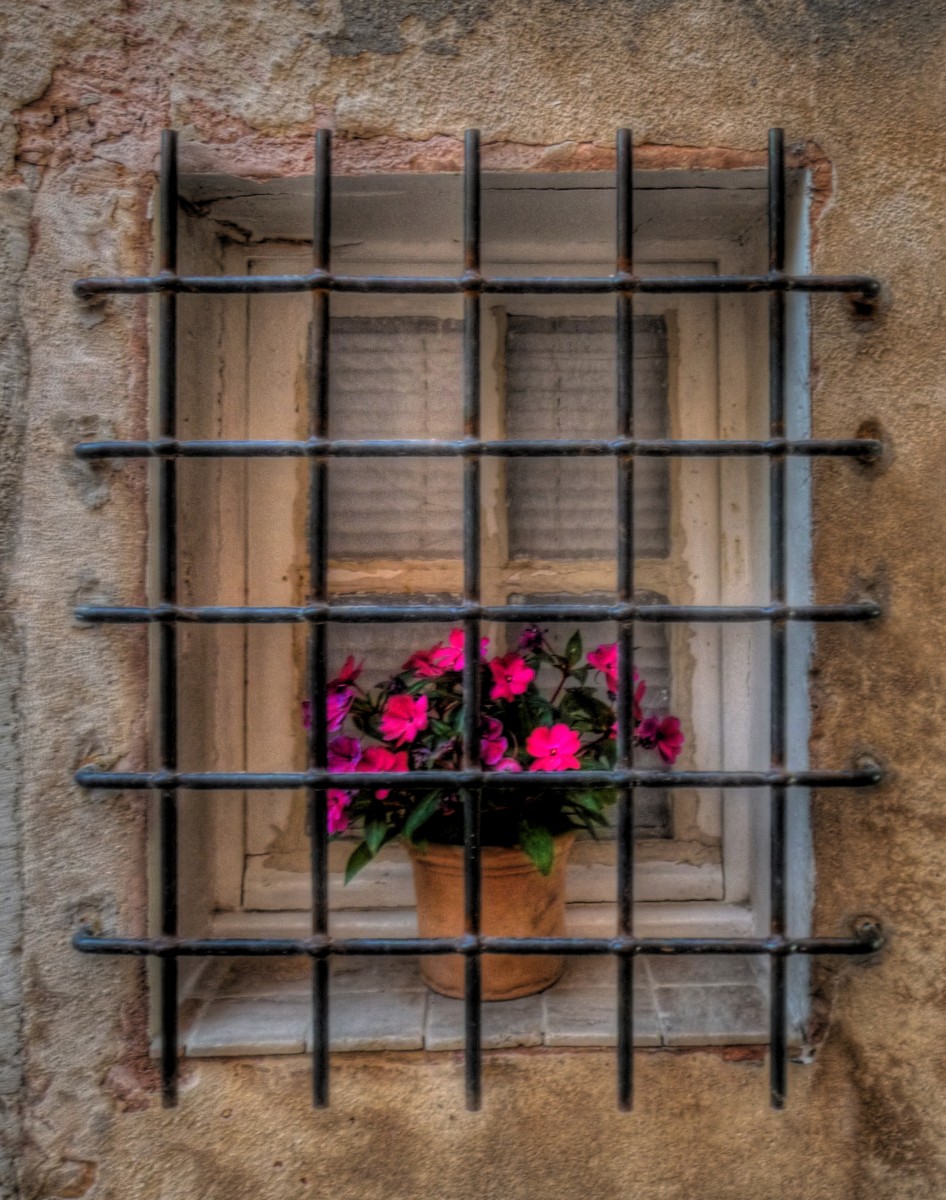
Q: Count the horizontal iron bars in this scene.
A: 5